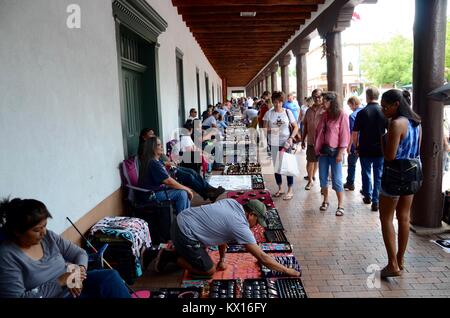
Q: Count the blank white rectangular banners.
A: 0